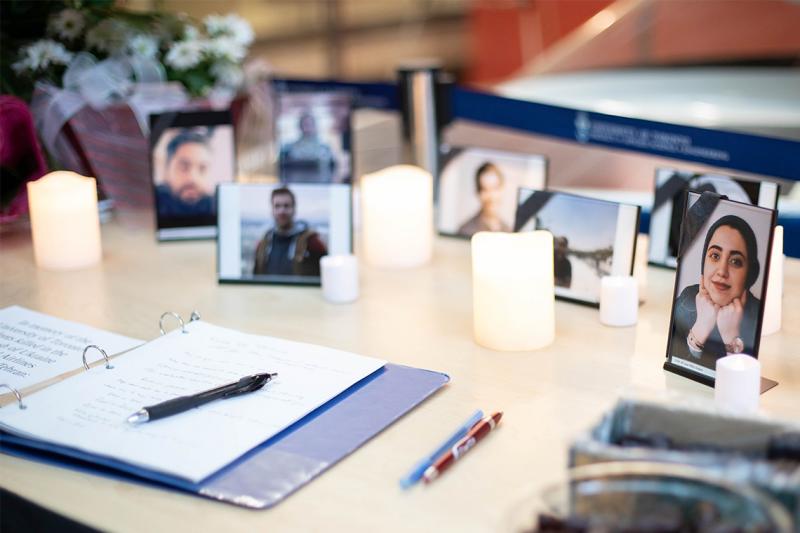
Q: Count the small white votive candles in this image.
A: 3